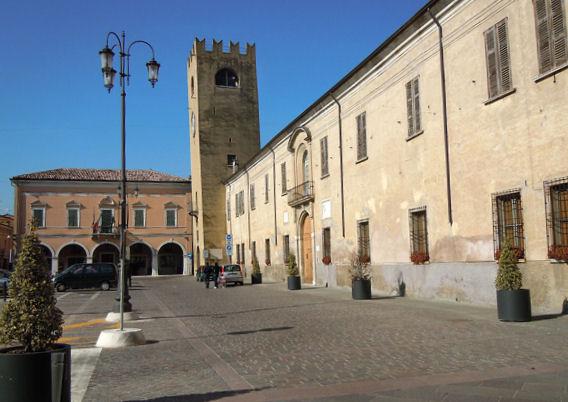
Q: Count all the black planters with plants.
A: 5